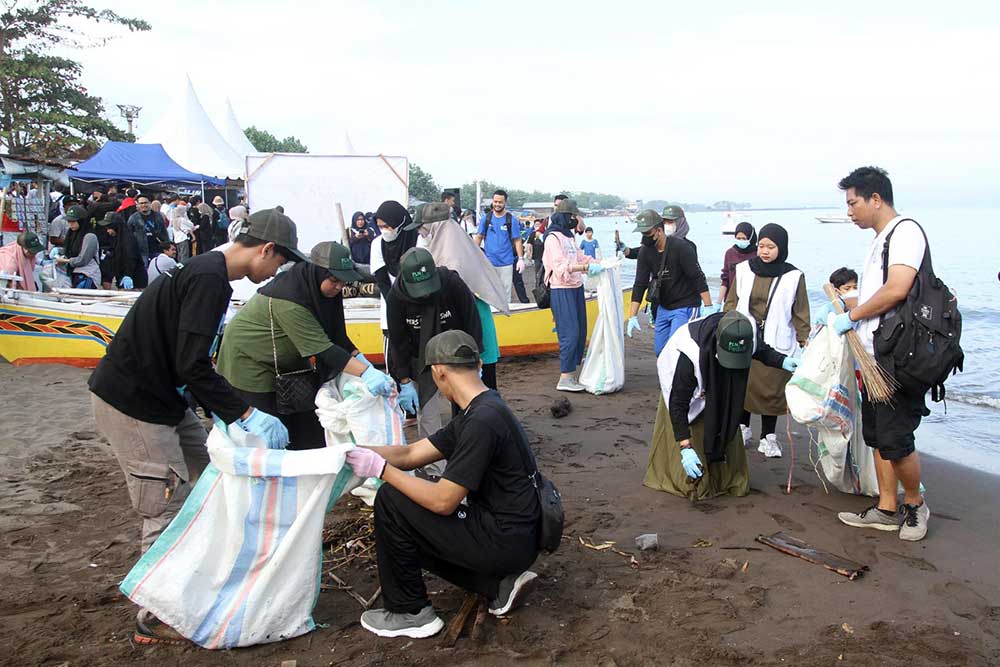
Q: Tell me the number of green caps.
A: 12